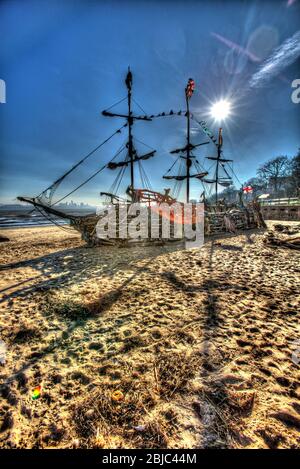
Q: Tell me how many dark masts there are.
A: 3